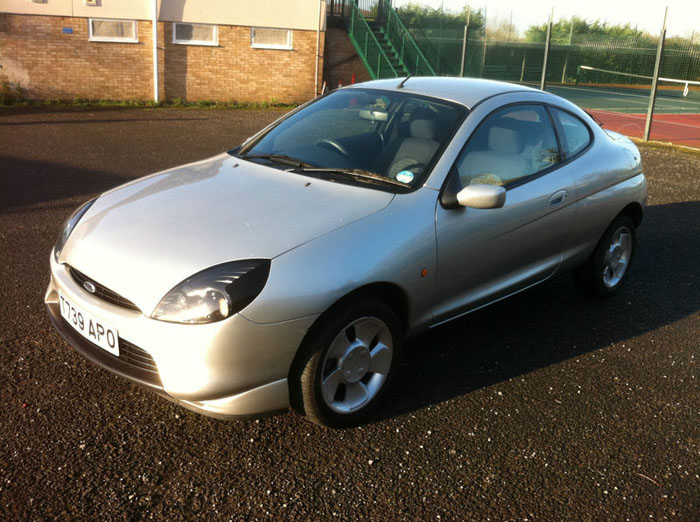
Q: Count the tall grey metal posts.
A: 3